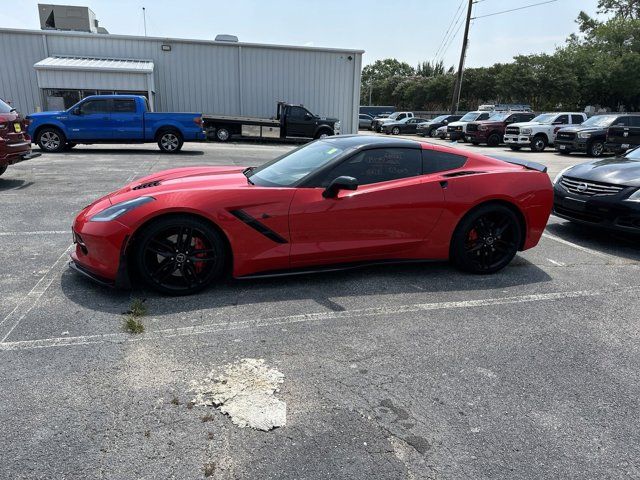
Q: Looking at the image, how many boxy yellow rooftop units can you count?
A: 0